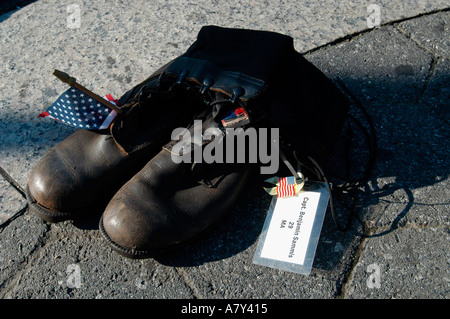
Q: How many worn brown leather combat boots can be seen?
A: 2